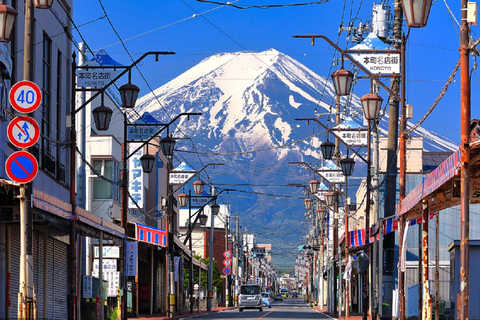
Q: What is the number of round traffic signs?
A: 6